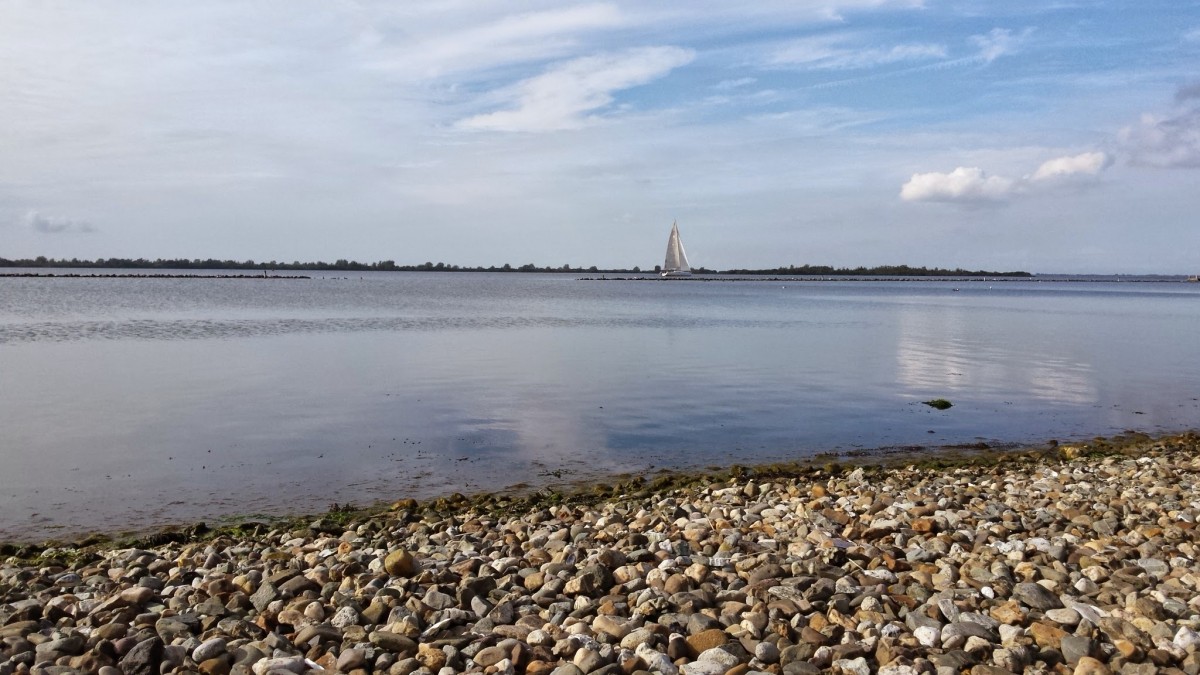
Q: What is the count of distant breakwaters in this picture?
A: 2